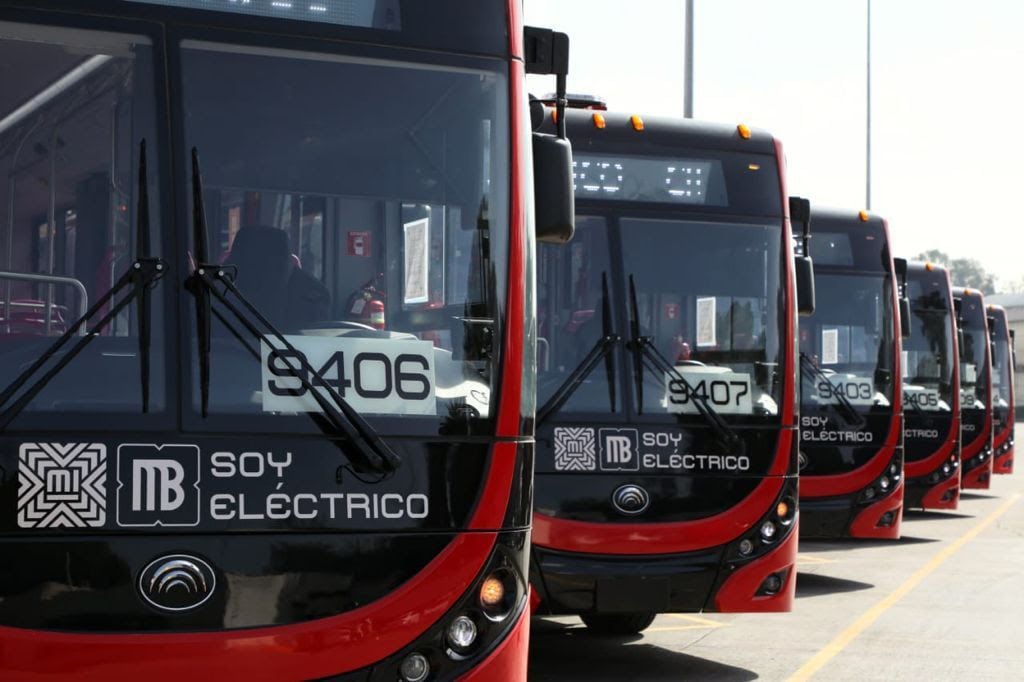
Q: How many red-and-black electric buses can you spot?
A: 6